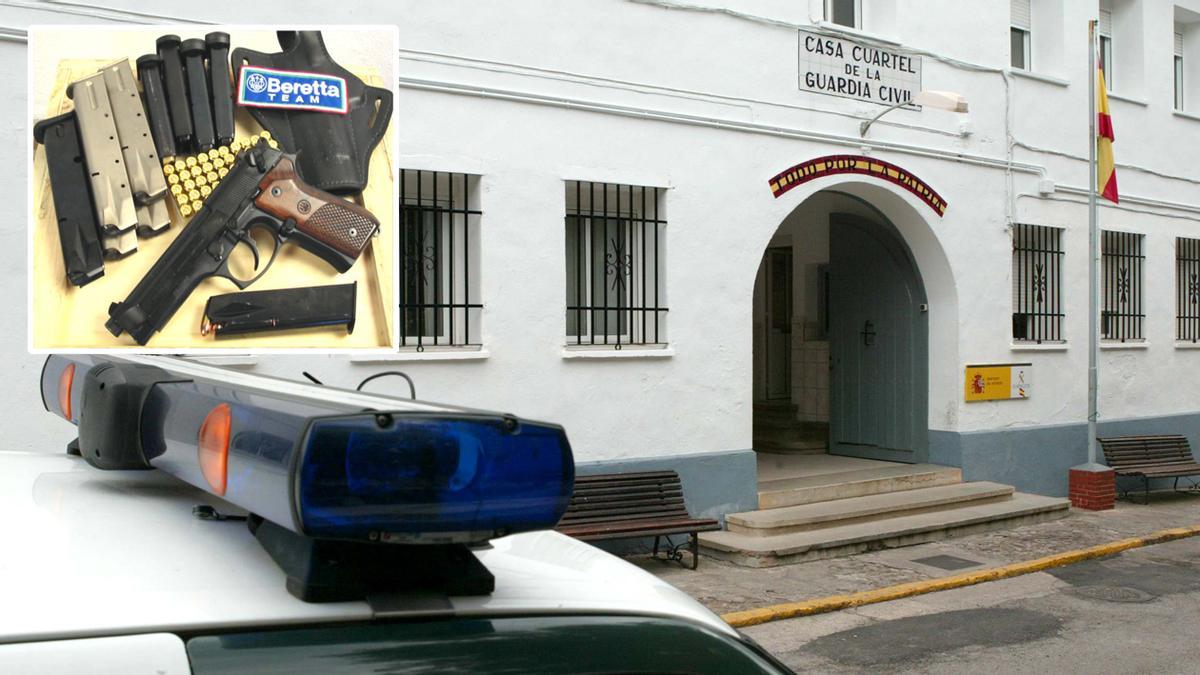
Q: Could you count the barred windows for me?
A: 5